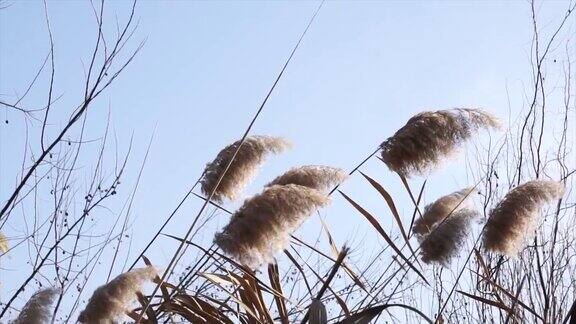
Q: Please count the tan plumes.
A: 9